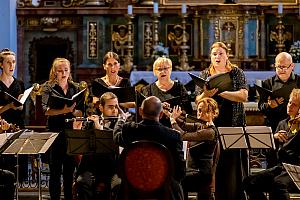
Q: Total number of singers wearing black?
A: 6